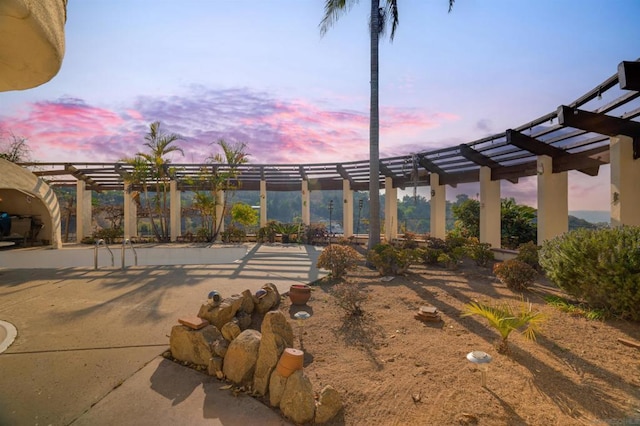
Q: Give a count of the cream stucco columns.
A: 12